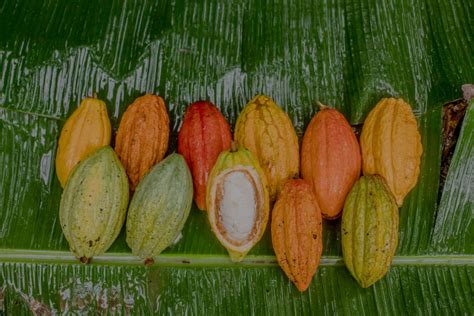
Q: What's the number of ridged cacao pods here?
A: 11